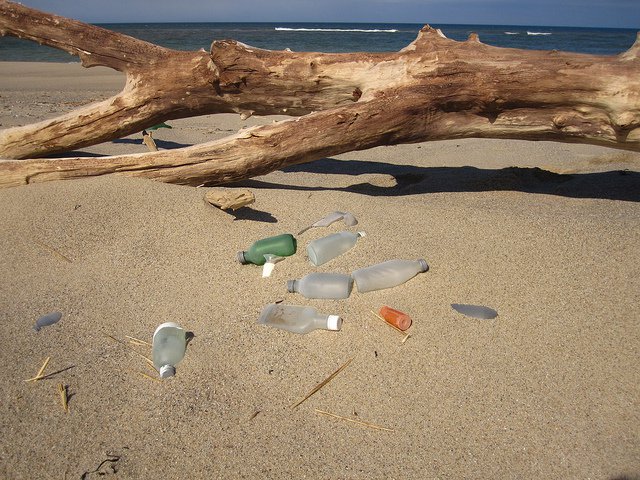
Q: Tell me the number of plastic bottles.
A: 6